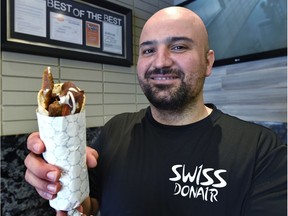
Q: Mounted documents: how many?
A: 4